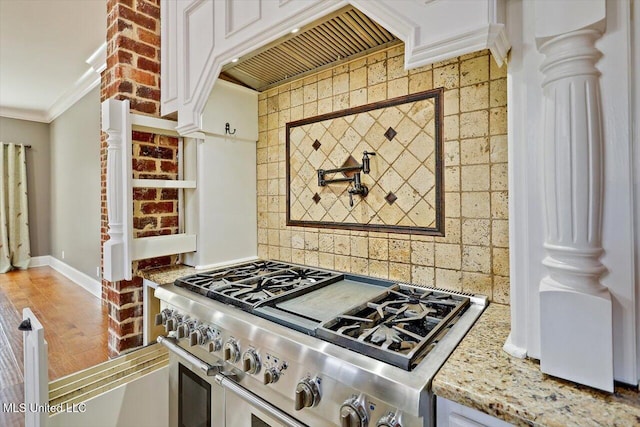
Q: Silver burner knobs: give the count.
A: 11